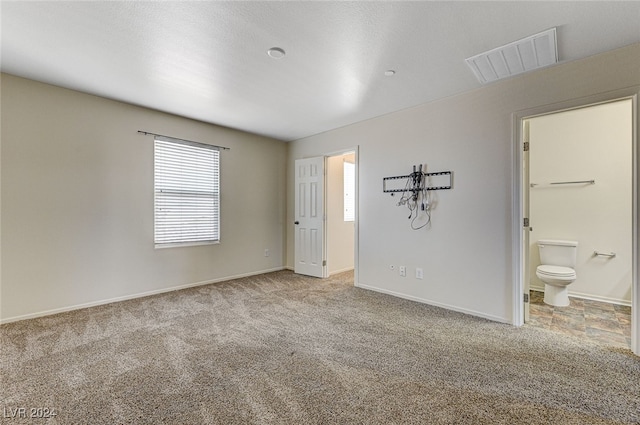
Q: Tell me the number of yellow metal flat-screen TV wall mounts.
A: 0